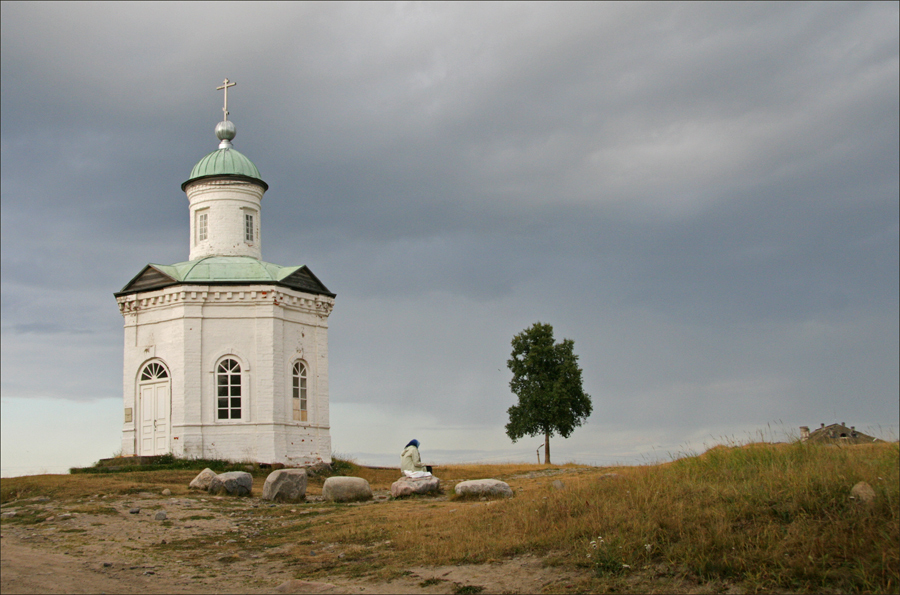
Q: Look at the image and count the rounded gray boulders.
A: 6